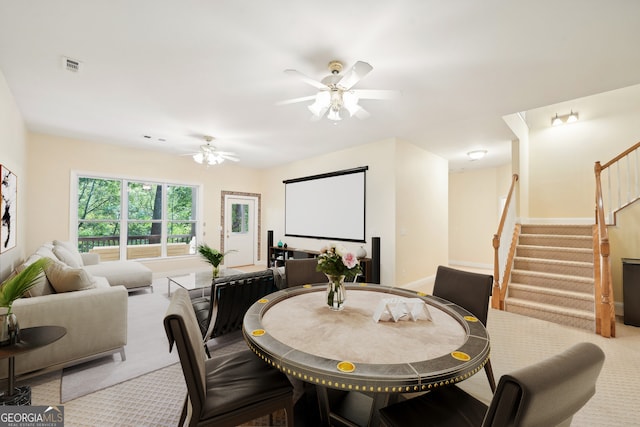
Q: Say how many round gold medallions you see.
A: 8